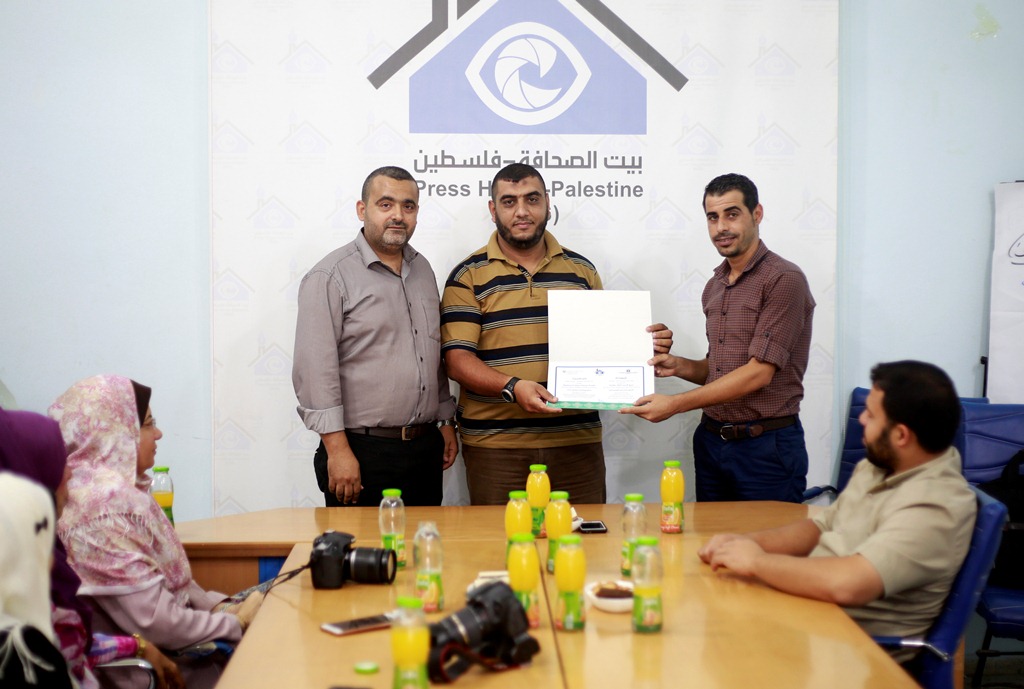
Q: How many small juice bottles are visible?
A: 12